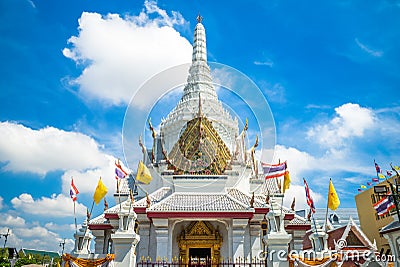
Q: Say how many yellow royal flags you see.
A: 4